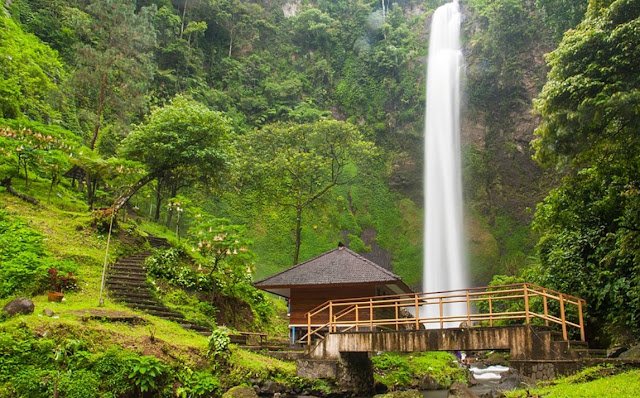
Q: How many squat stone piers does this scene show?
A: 2